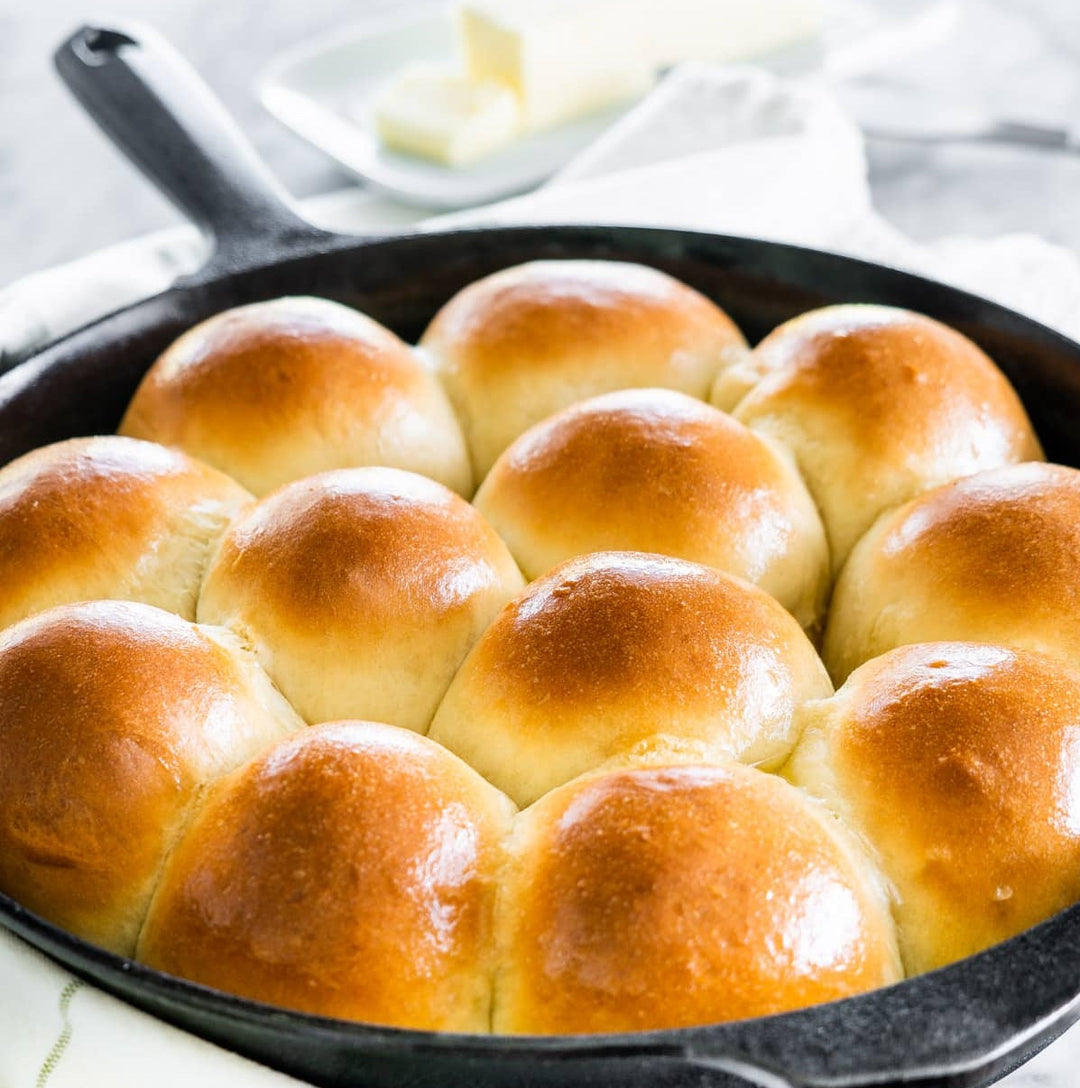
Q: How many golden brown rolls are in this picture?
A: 12